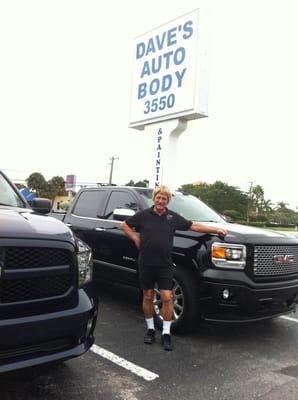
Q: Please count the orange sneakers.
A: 0